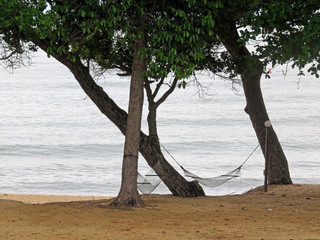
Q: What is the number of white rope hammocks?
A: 2